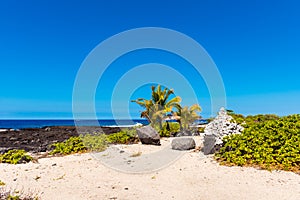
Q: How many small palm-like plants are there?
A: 2